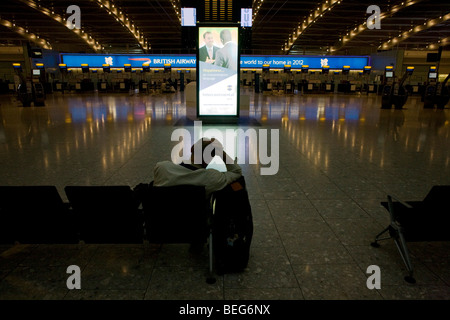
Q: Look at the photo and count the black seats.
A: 4